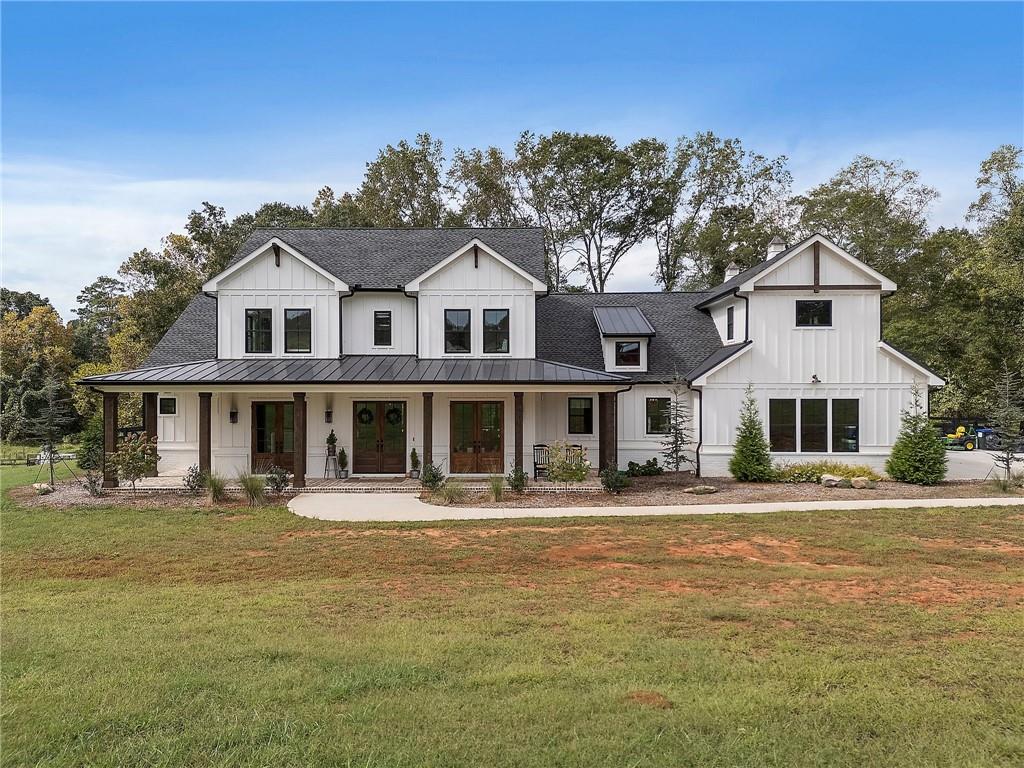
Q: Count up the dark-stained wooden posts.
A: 7